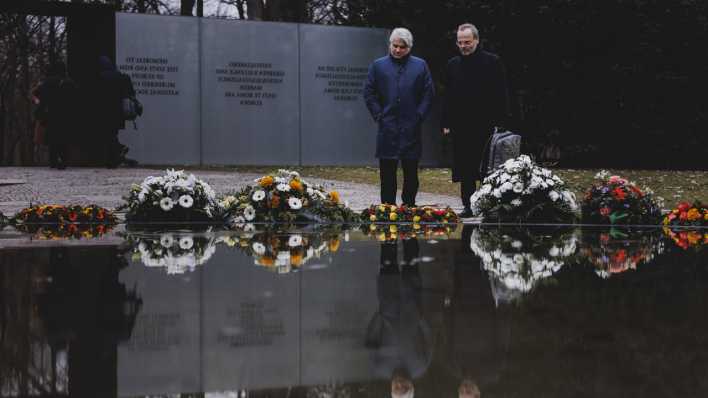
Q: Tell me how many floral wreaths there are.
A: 7